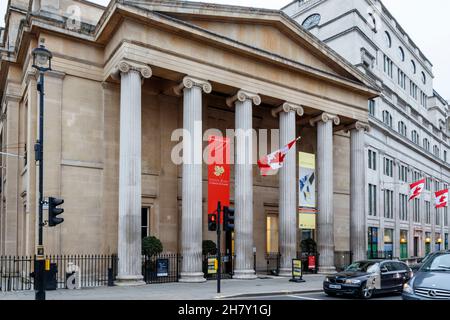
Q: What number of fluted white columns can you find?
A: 6